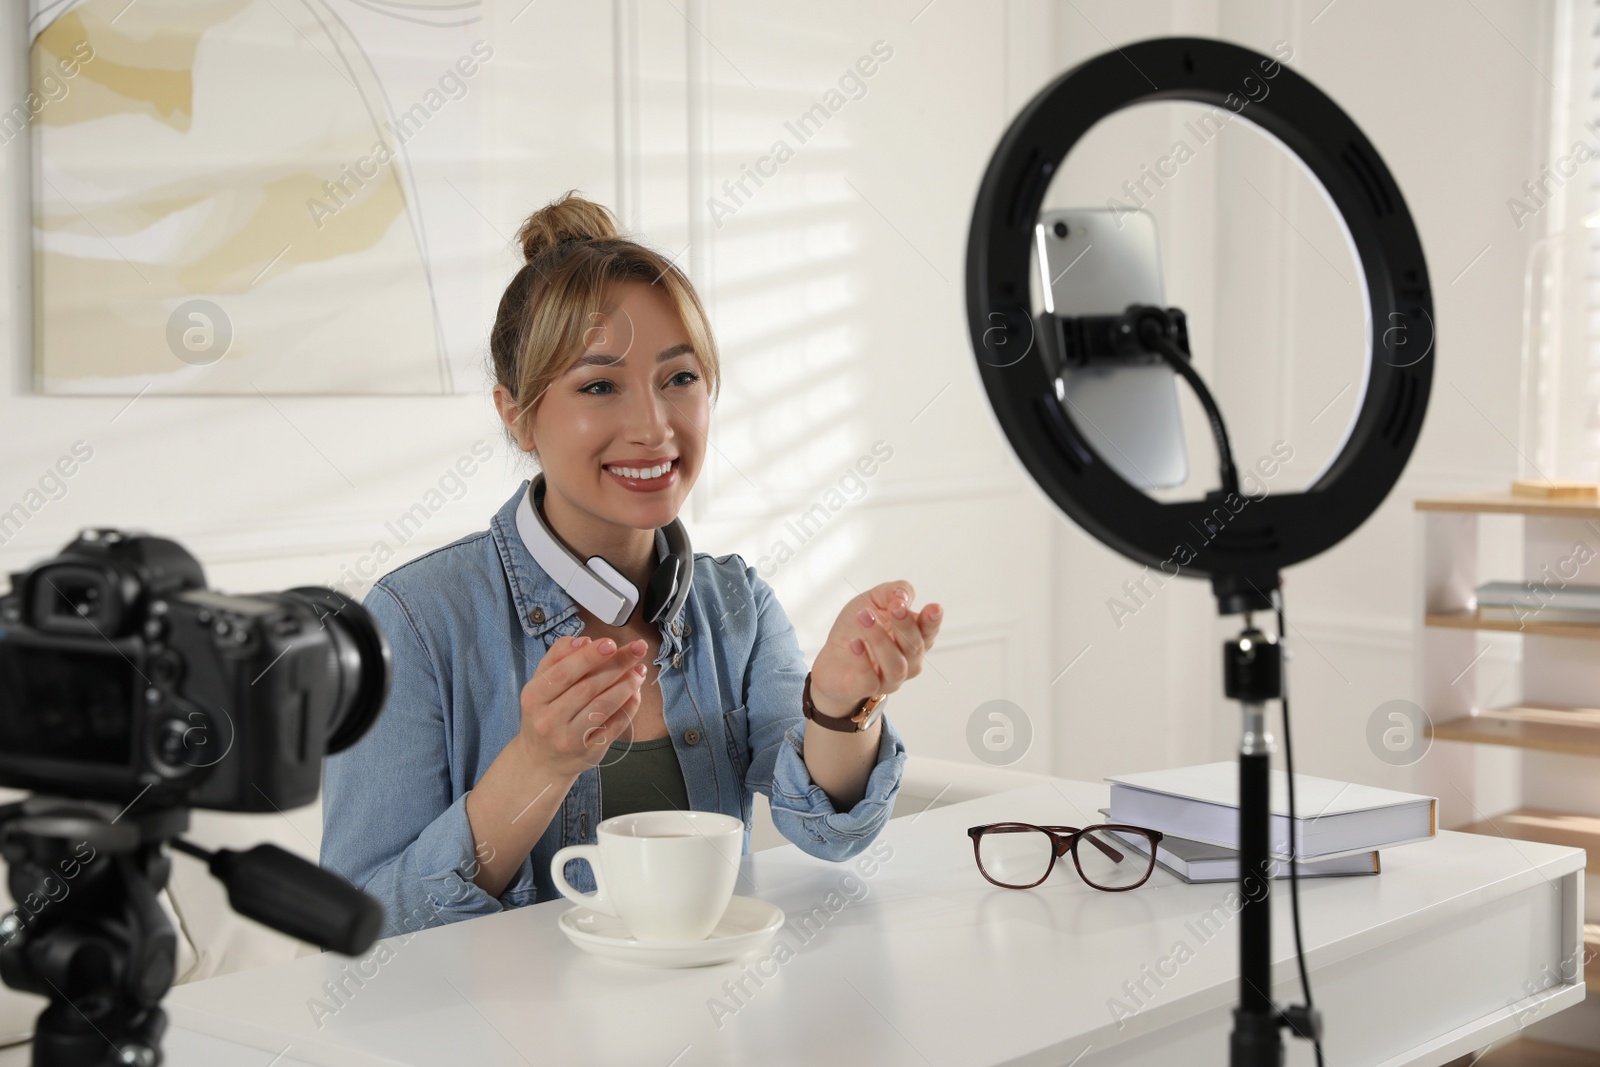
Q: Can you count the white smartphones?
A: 1